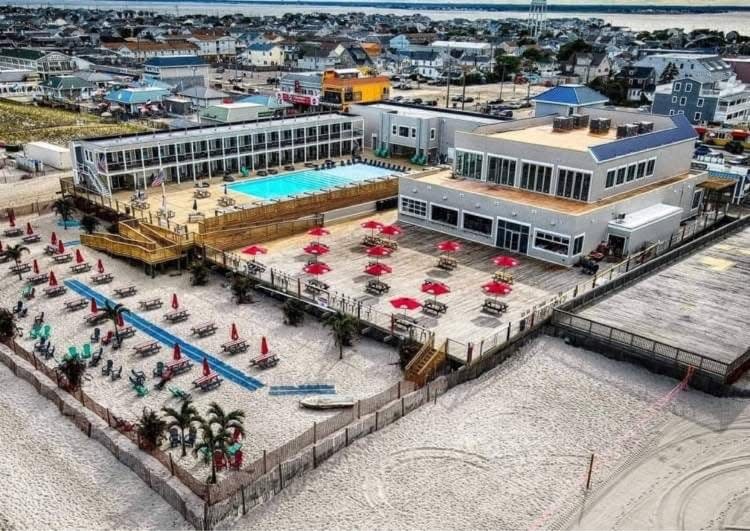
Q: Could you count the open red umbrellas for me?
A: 13